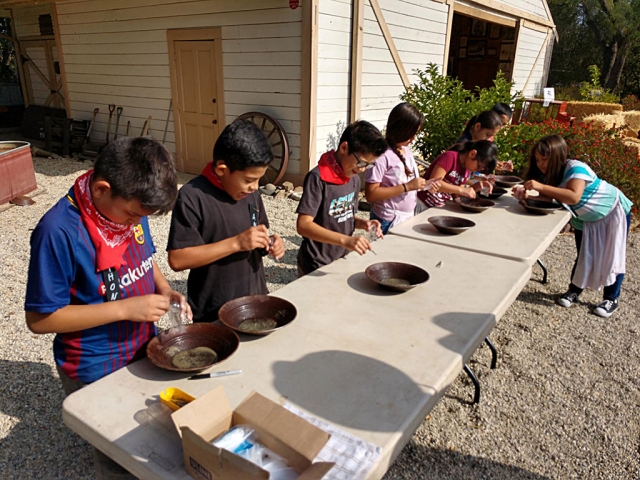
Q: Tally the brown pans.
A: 8